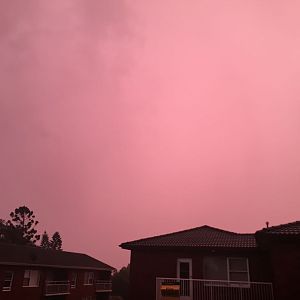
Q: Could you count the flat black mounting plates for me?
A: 0